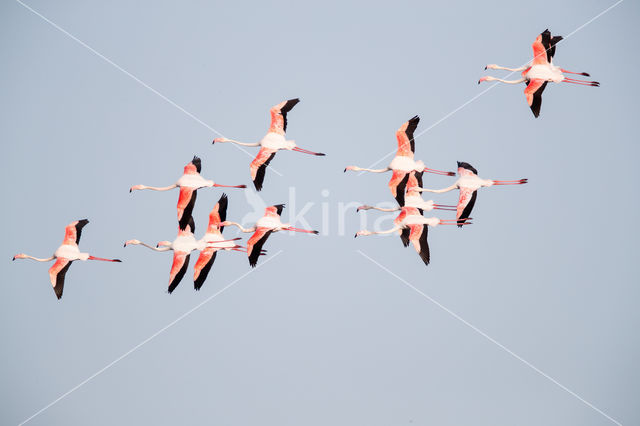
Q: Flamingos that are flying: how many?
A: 12